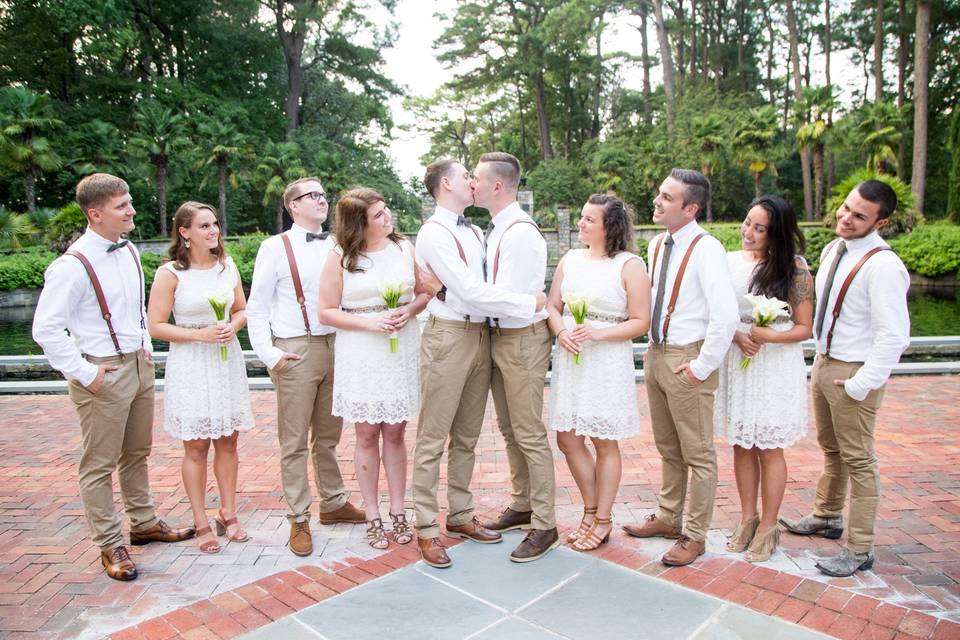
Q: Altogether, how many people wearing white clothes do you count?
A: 10